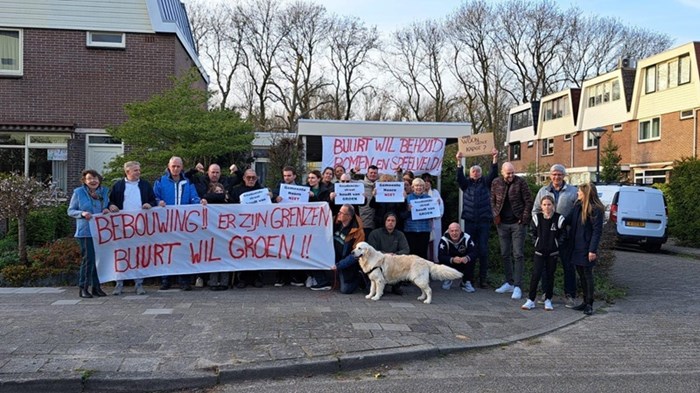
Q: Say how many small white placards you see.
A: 5